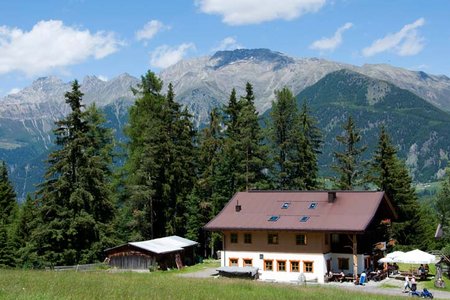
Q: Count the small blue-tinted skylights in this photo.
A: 4